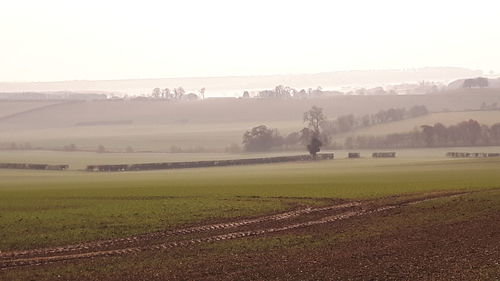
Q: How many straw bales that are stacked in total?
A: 0